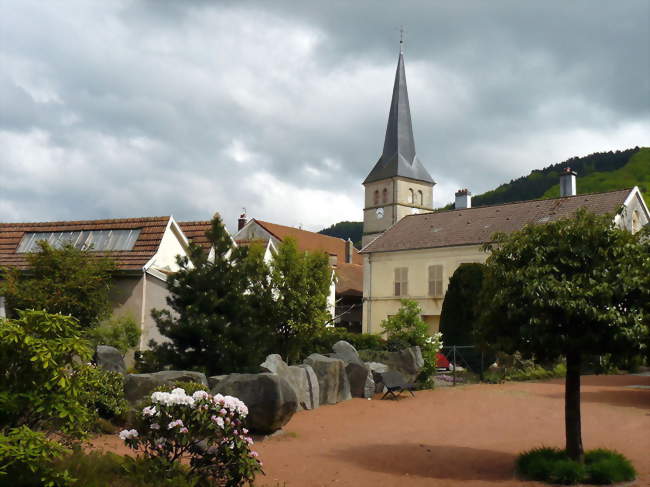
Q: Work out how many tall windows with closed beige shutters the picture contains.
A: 2